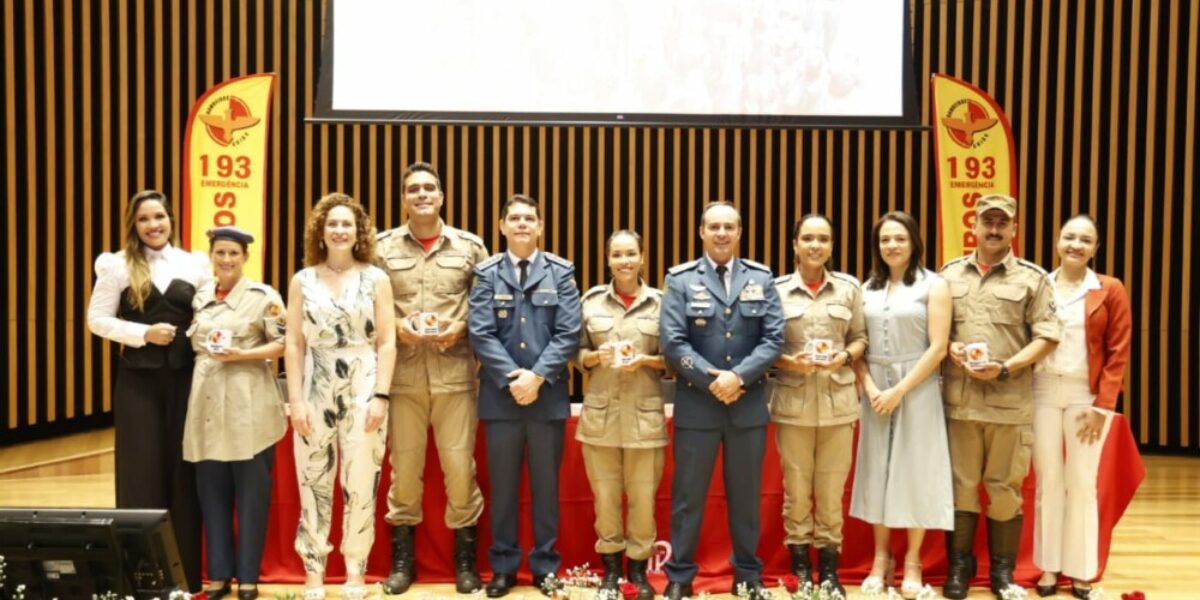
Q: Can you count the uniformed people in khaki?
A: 5